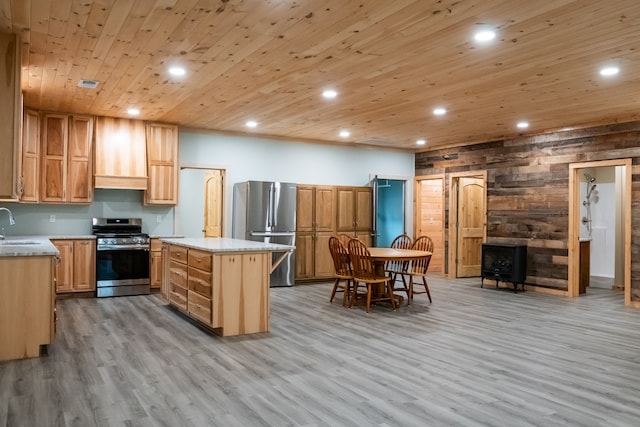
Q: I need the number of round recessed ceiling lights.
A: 10